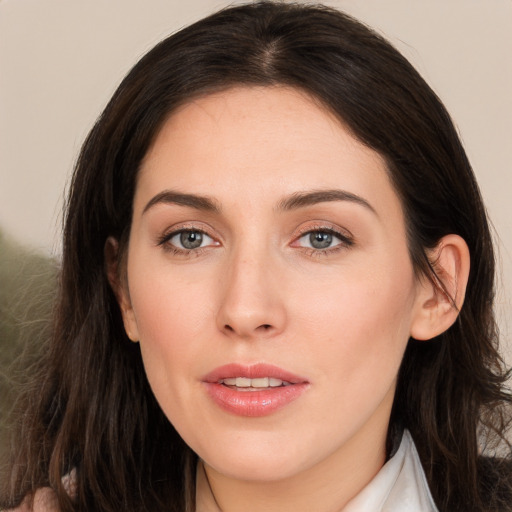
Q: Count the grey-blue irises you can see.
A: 2